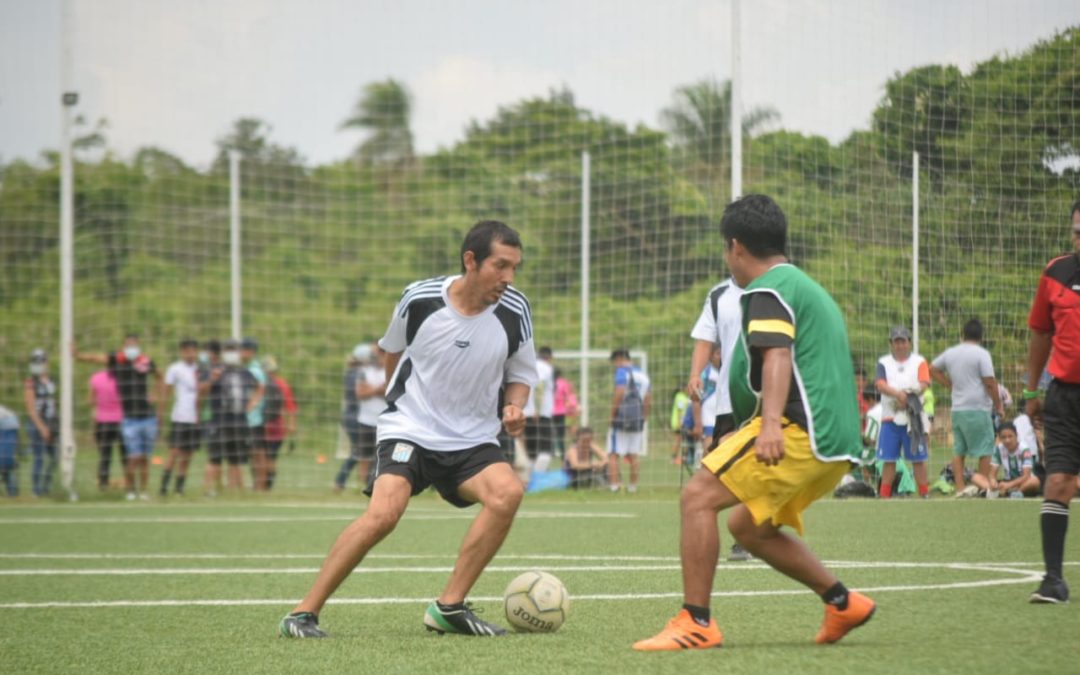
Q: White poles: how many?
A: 5